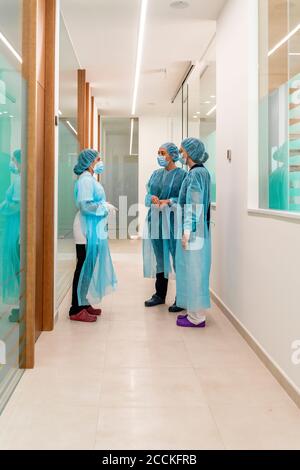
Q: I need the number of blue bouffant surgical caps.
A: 3